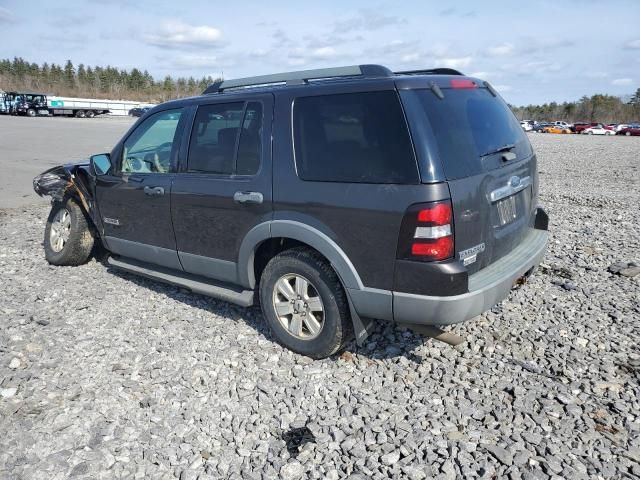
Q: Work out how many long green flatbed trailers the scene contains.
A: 0